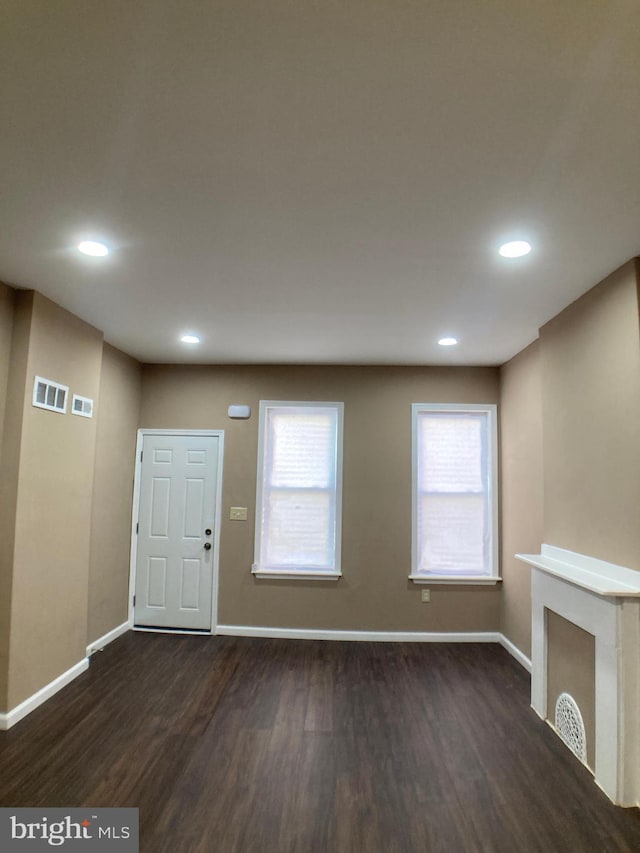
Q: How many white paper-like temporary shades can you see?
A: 2